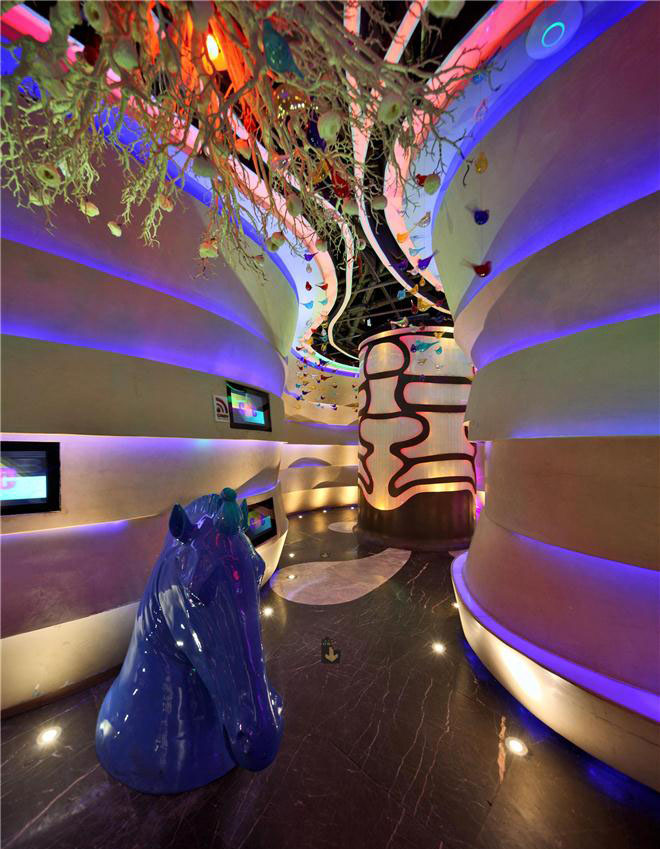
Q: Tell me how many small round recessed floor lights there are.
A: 10